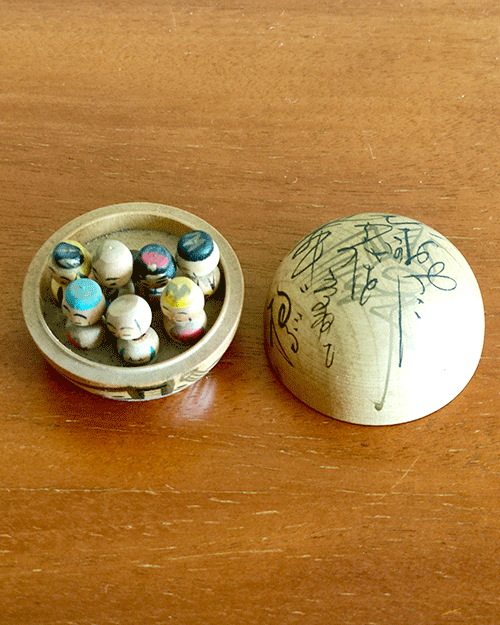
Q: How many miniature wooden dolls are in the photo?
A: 7